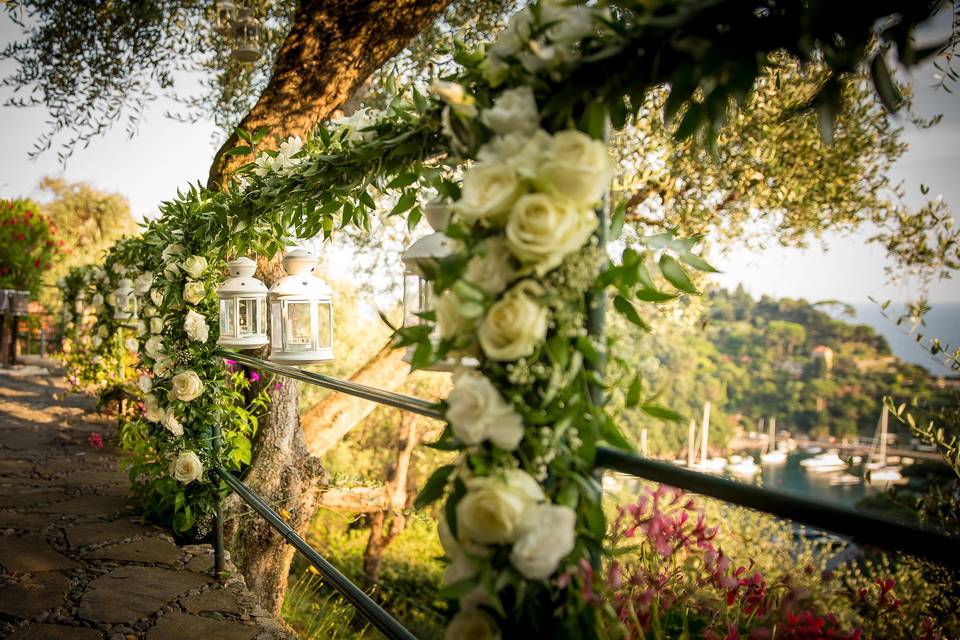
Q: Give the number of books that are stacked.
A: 0